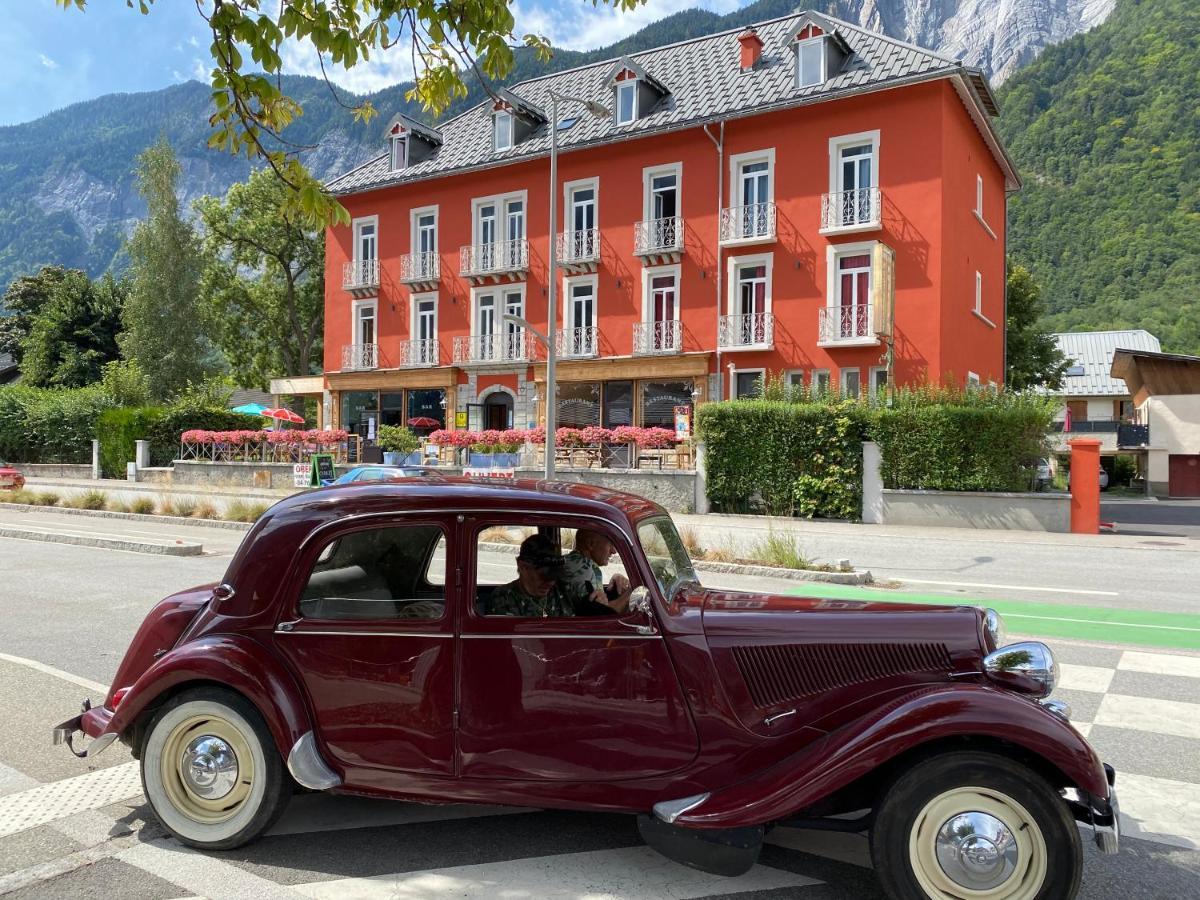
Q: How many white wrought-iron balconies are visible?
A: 14